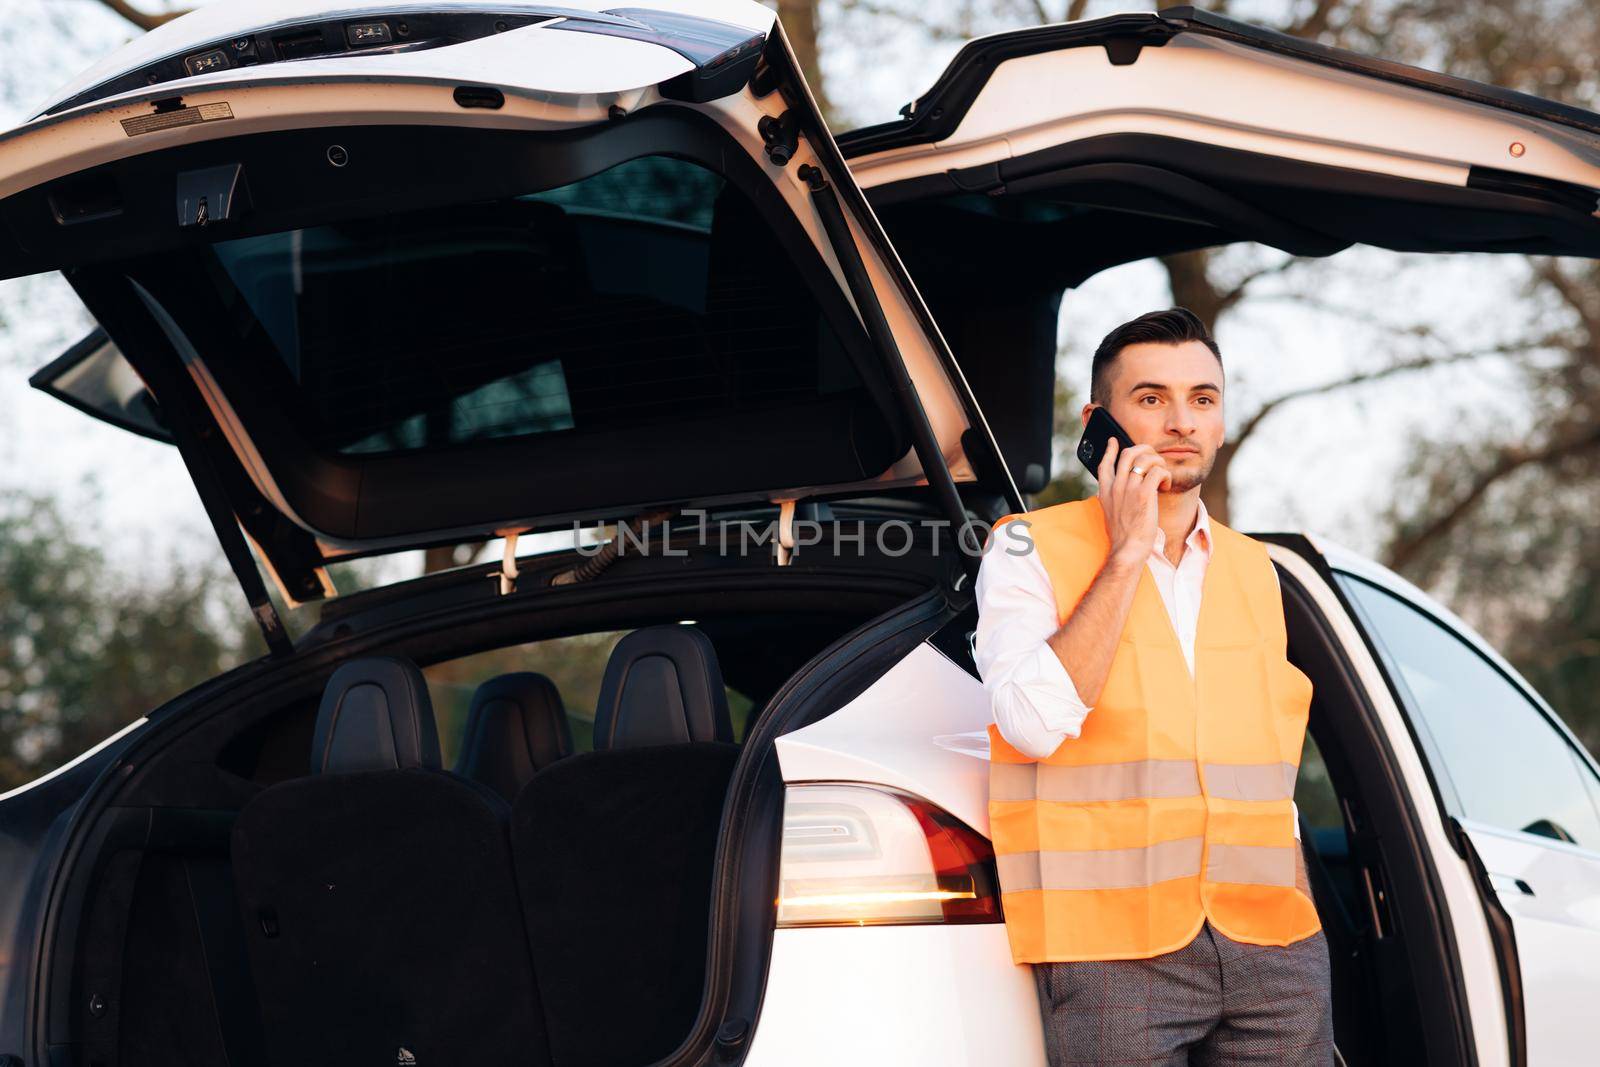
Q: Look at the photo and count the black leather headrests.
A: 3